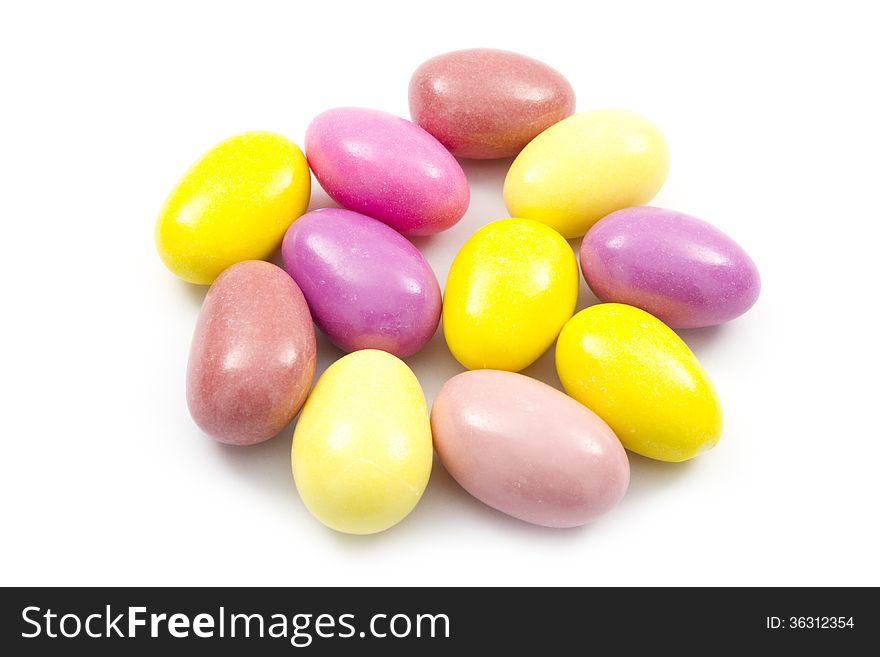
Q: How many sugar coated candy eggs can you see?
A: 11